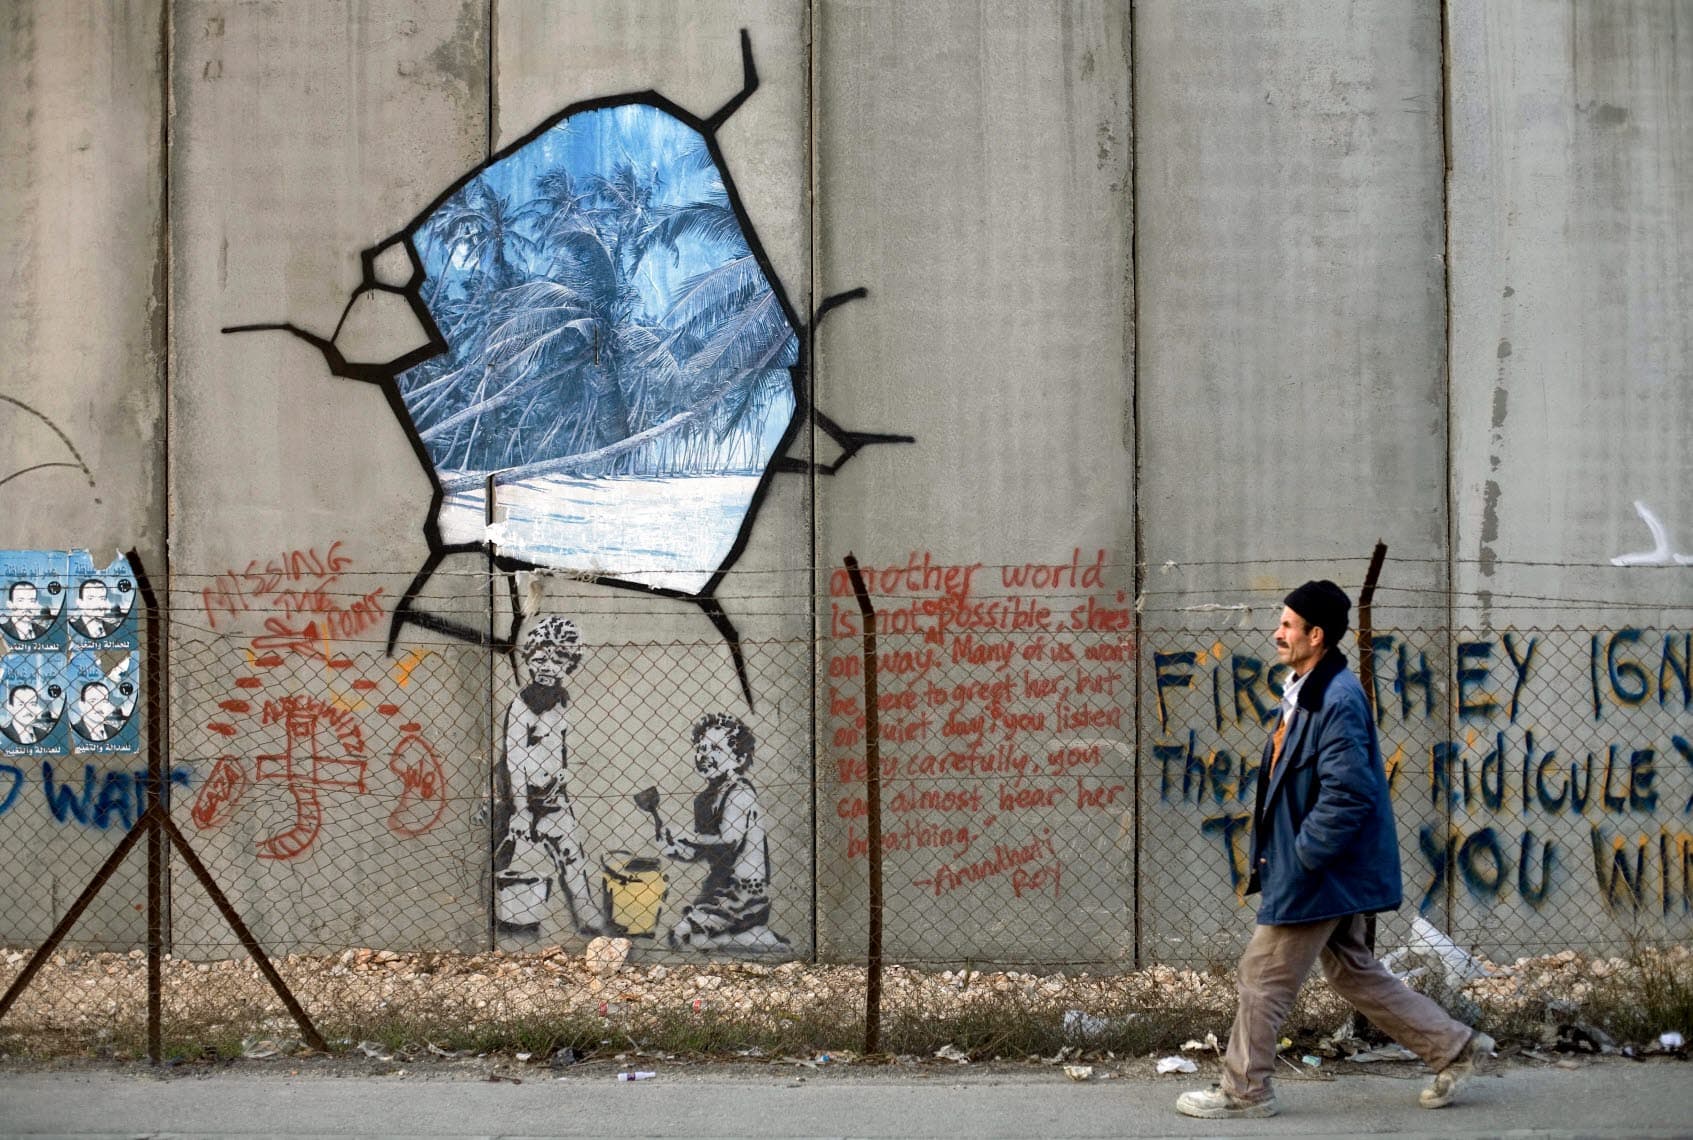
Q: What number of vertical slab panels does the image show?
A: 6